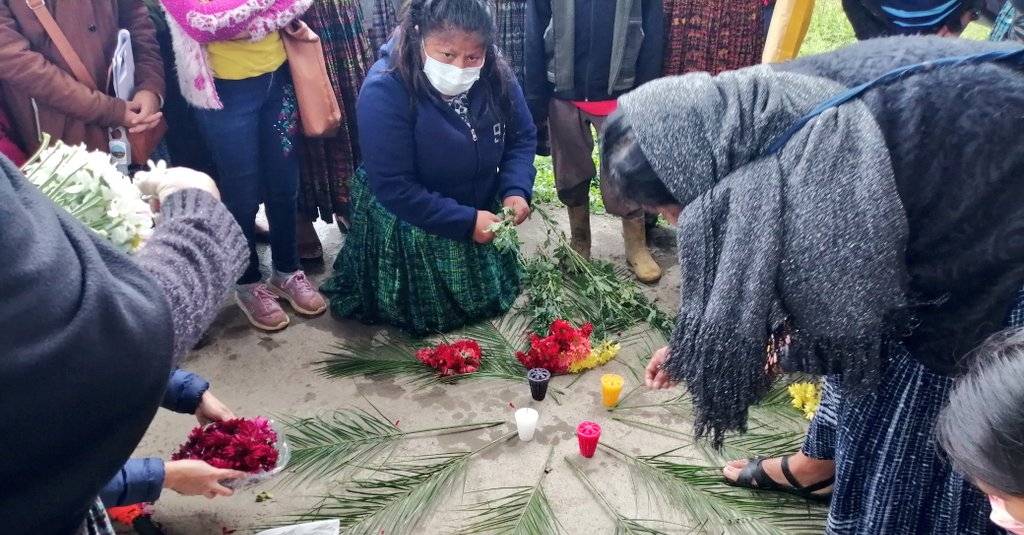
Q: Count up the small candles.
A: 4